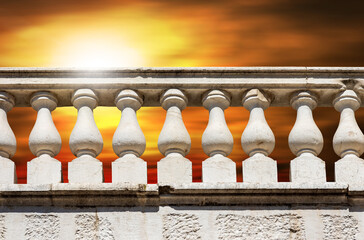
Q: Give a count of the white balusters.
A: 9